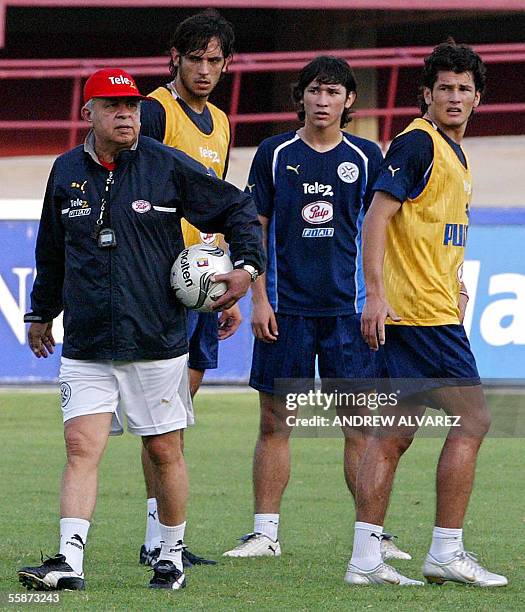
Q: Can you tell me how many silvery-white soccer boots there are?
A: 4